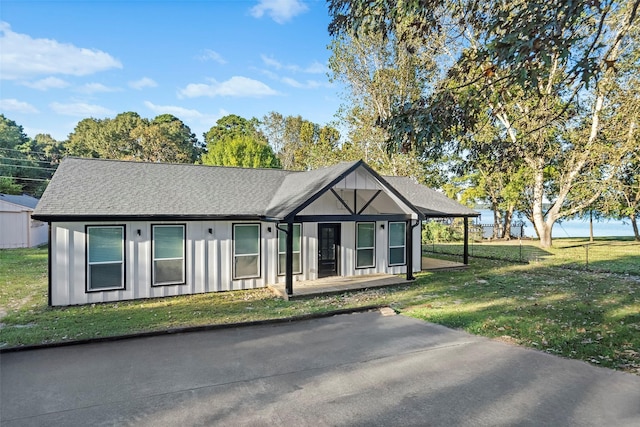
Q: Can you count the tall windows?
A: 6